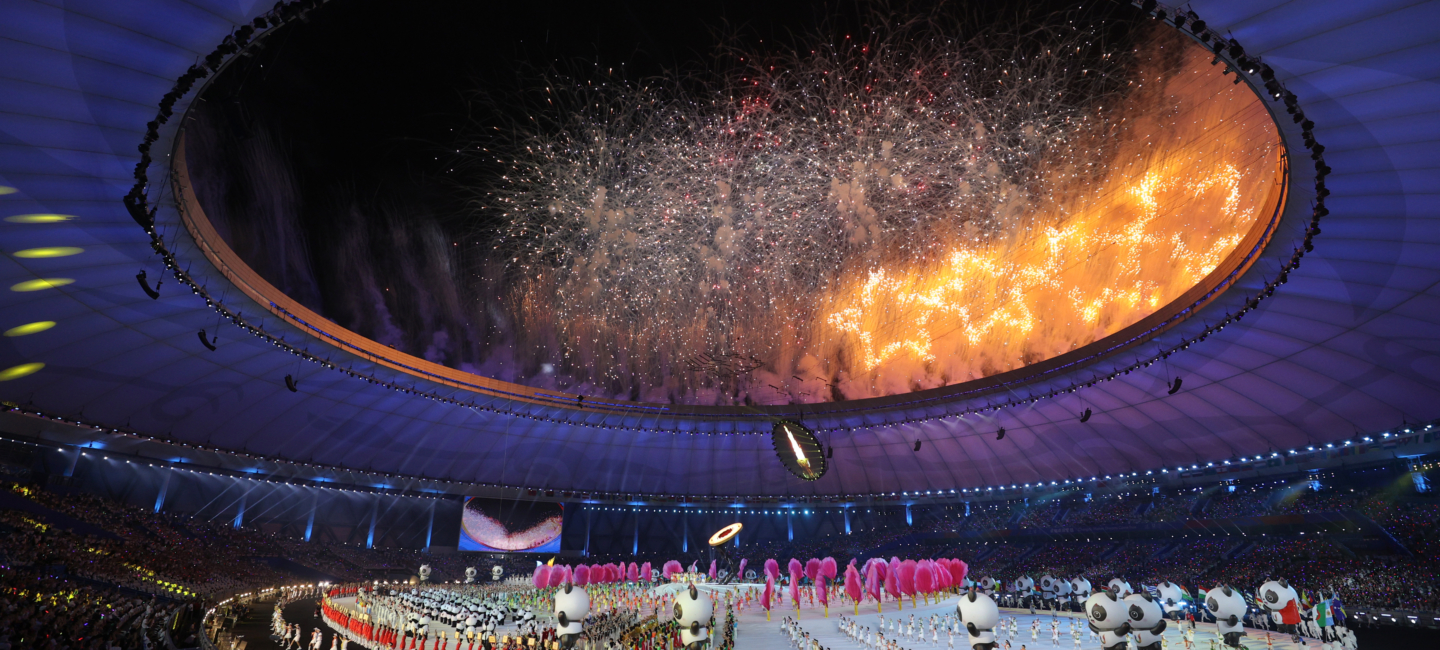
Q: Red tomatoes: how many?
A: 0